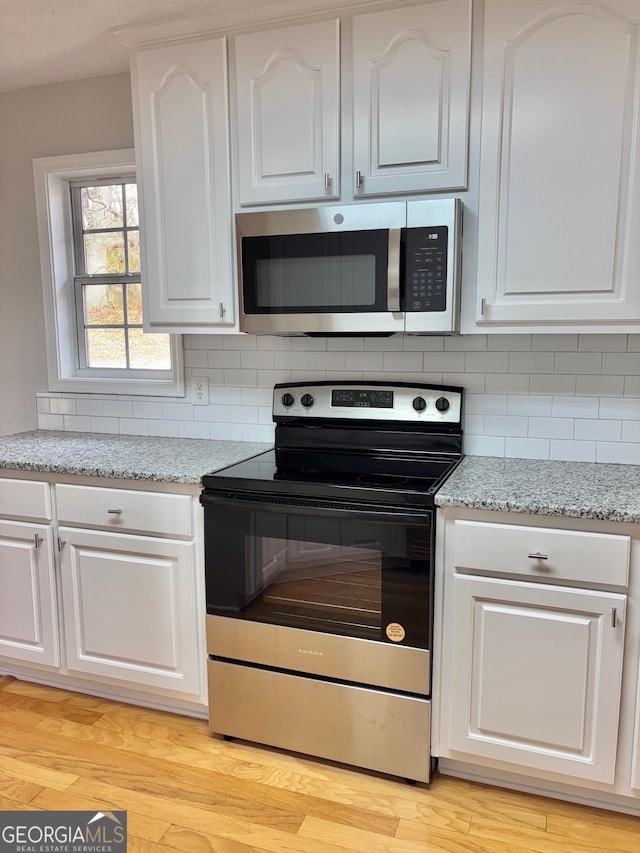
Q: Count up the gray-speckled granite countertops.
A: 2